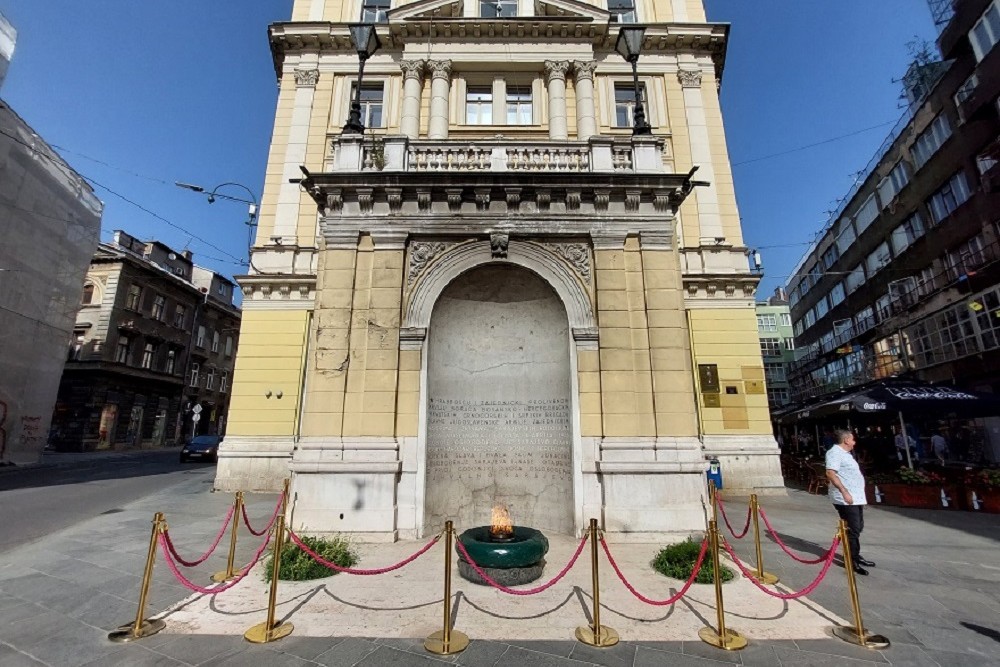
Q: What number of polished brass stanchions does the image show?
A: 10